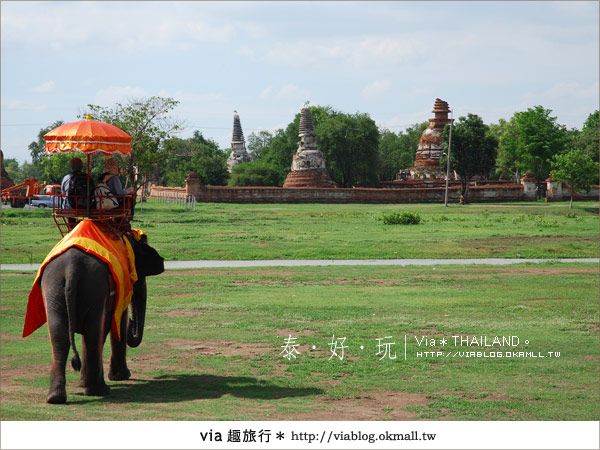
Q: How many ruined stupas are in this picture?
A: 3